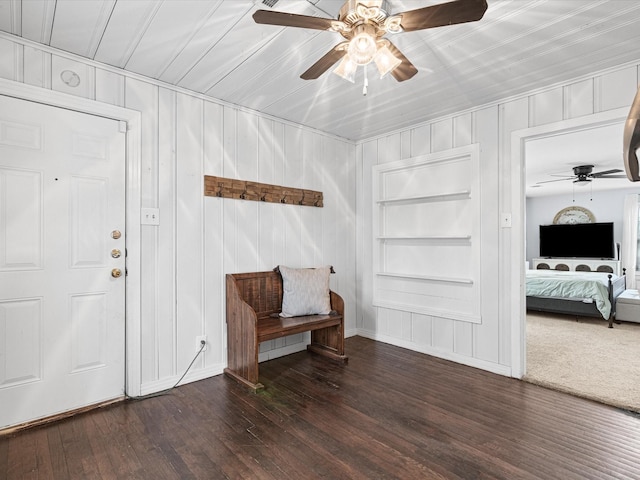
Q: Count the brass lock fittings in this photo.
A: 3